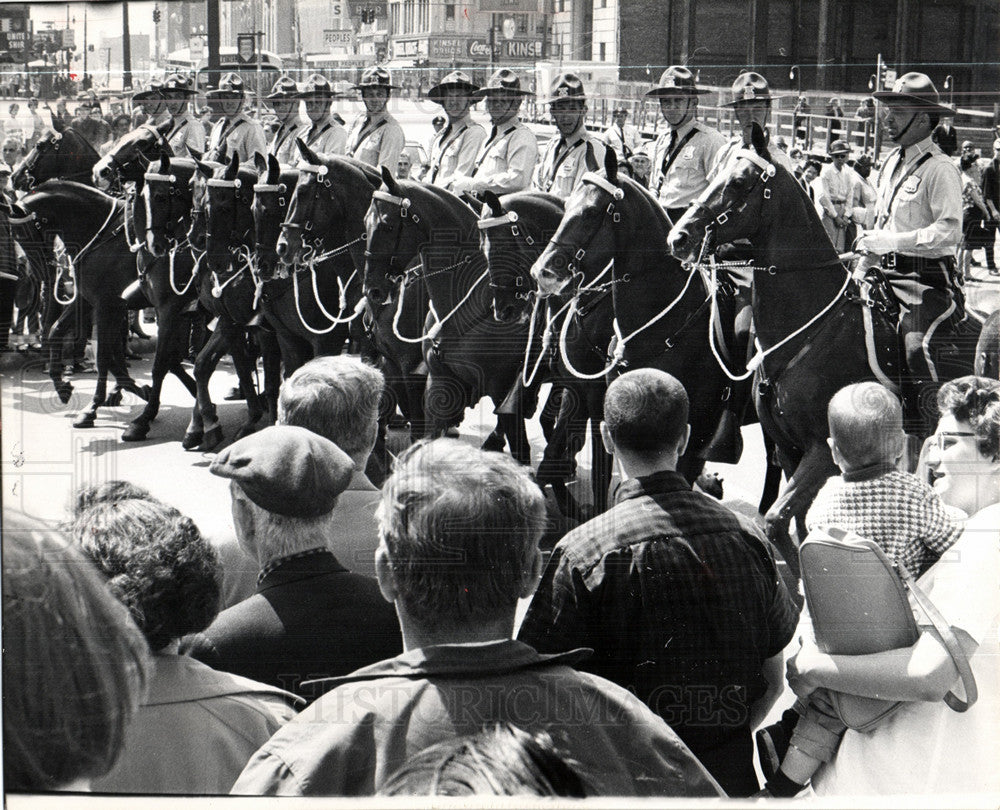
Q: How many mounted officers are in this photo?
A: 12